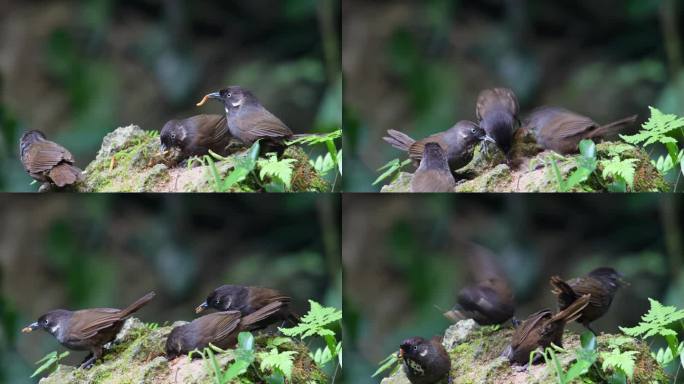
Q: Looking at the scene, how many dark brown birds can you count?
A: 14